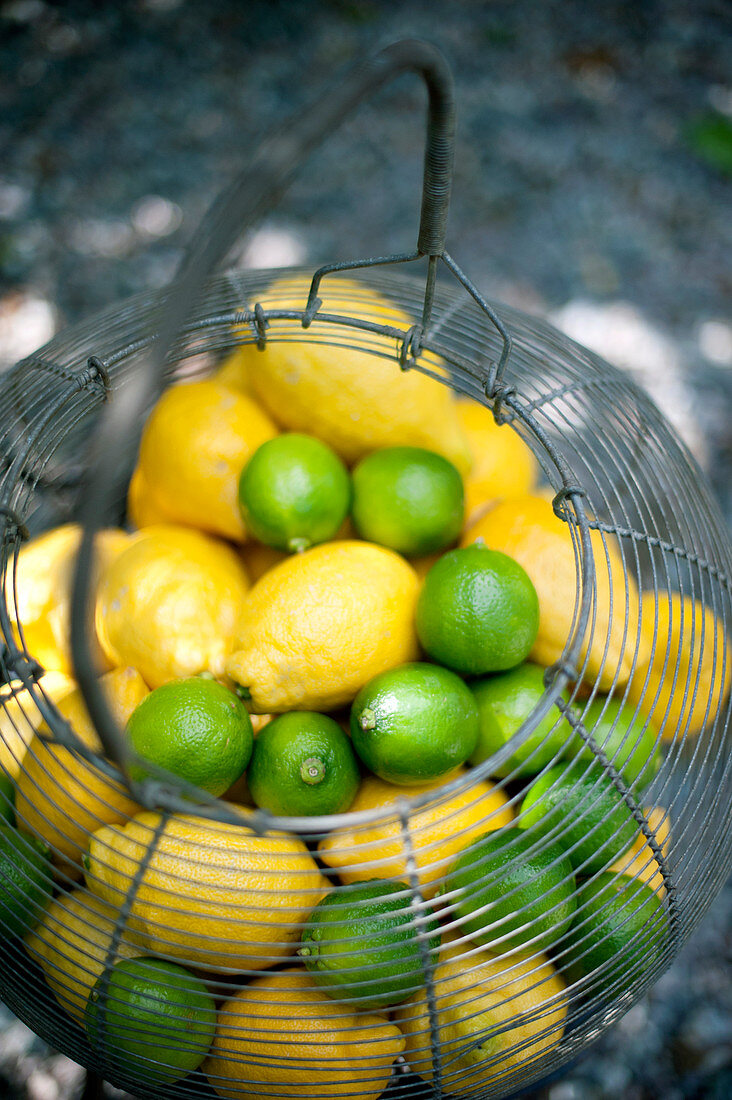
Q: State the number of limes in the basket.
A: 15